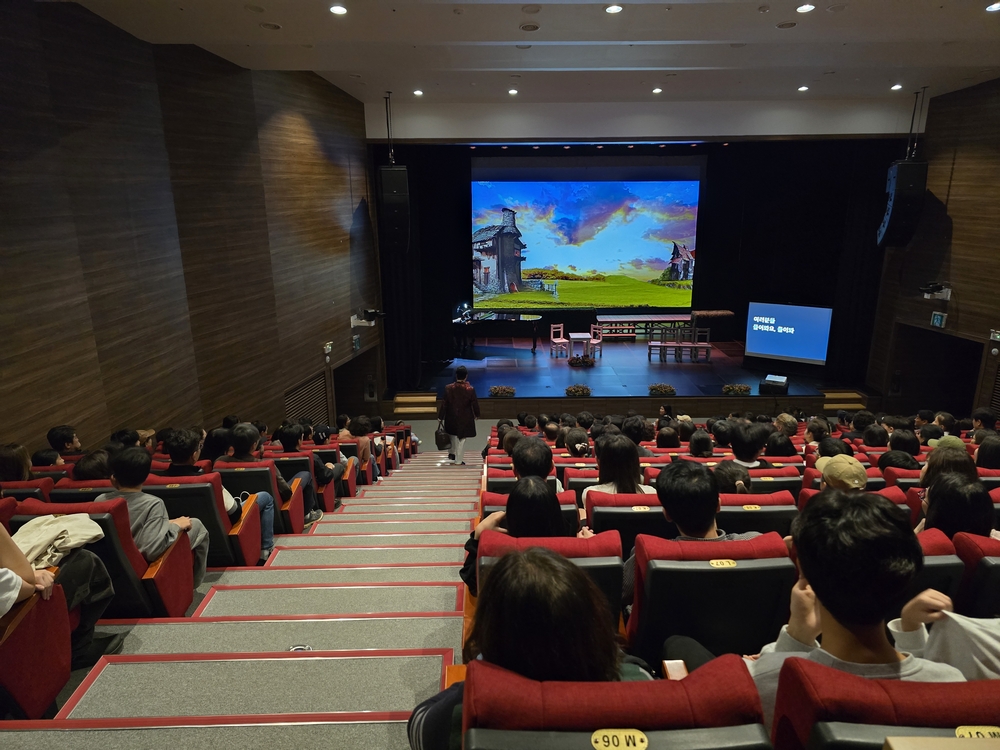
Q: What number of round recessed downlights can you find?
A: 9